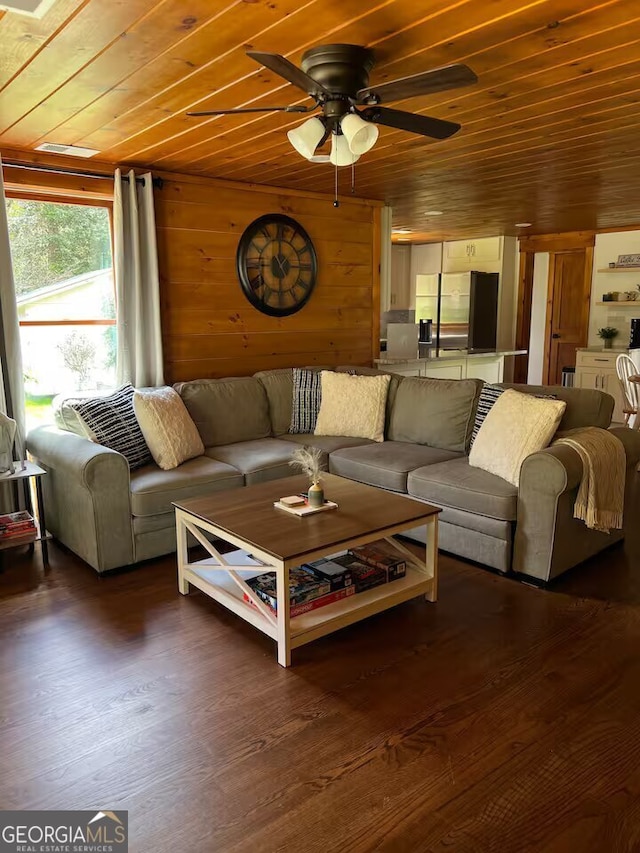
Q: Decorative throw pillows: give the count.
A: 6